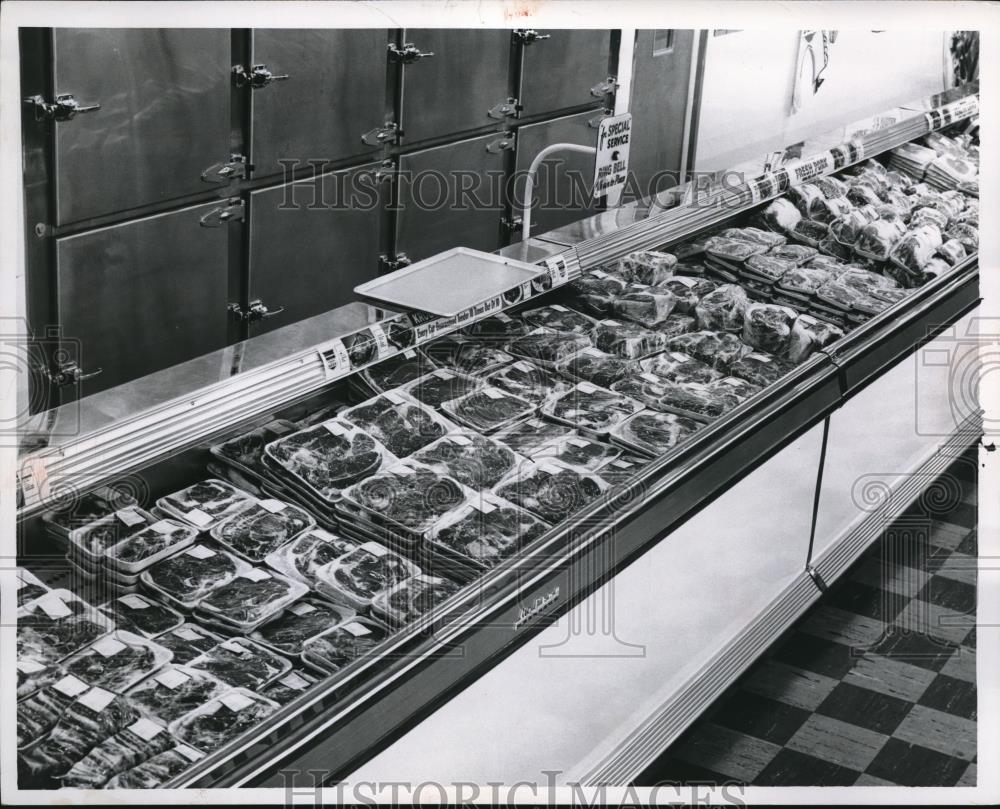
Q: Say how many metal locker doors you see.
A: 8